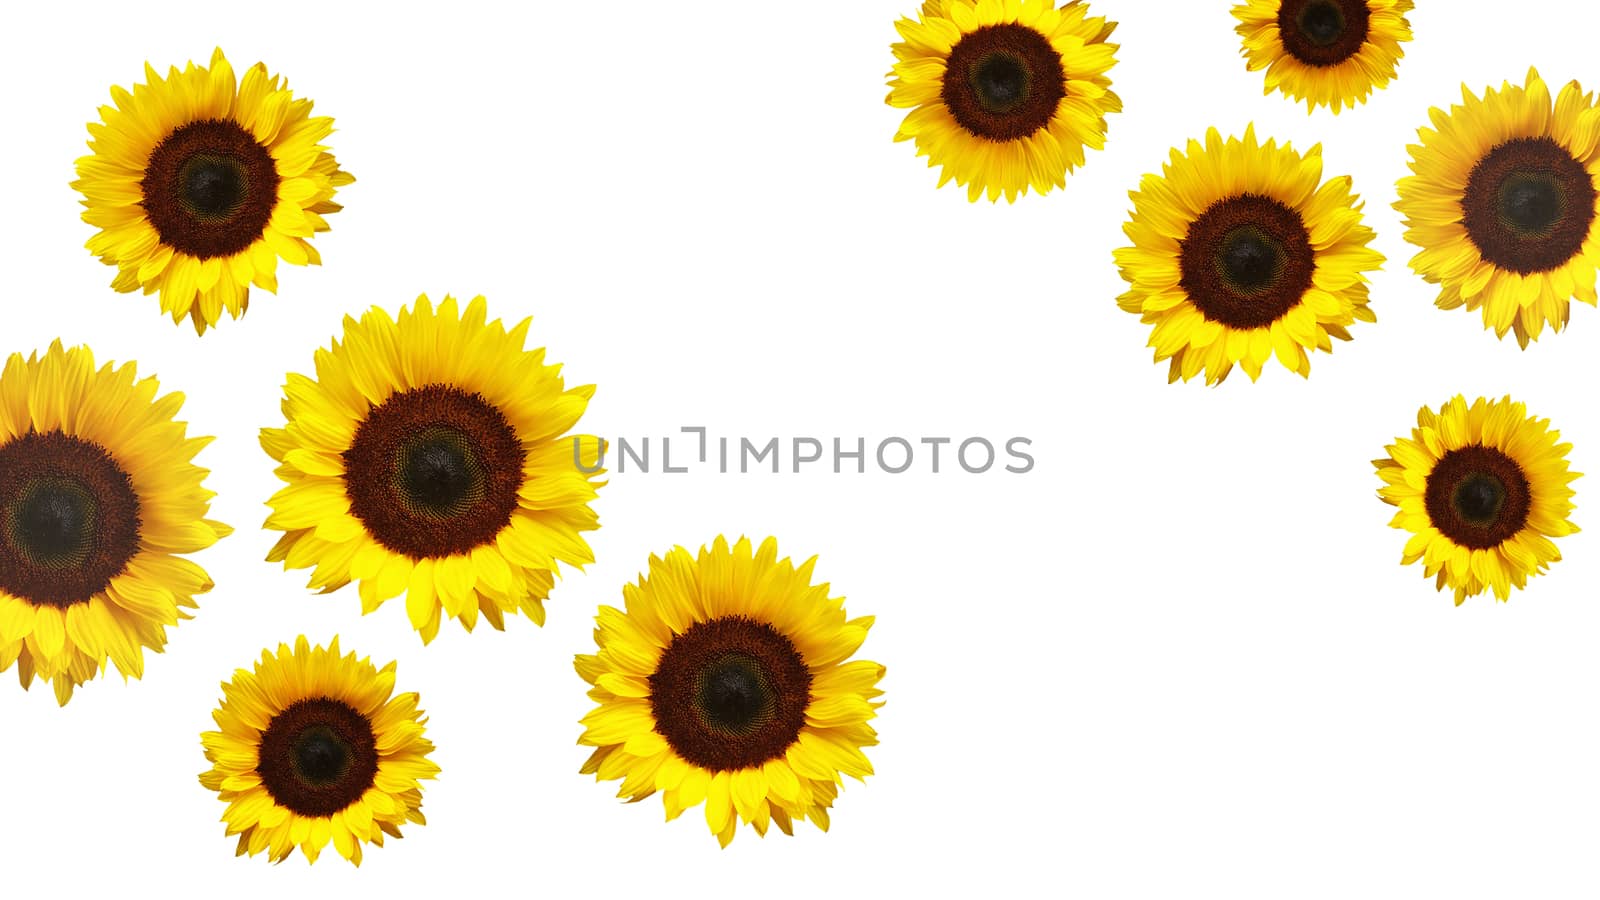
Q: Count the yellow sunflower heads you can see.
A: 10